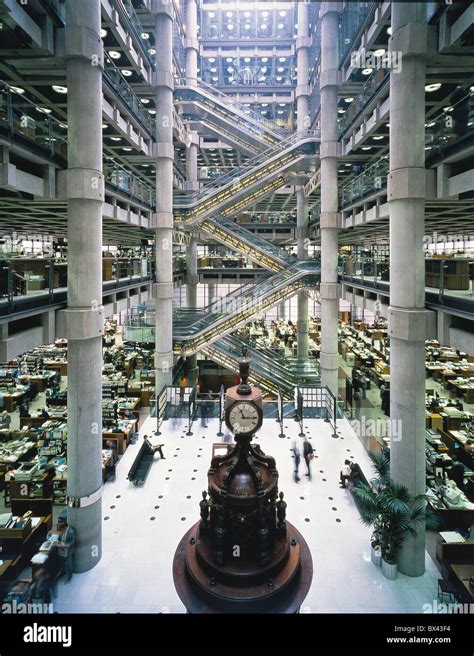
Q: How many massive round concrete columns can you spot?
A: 6